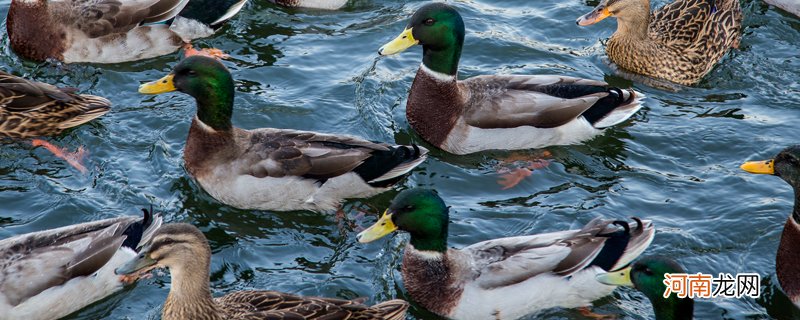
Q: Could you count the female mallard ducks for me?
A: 3